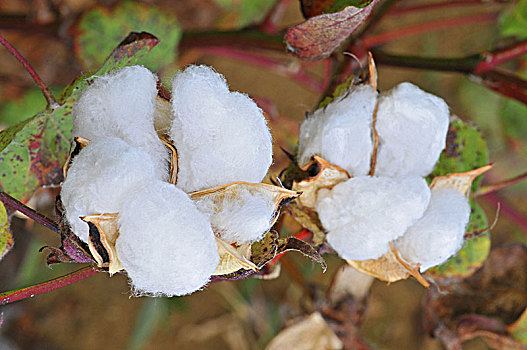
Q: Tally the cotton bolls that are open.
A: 2